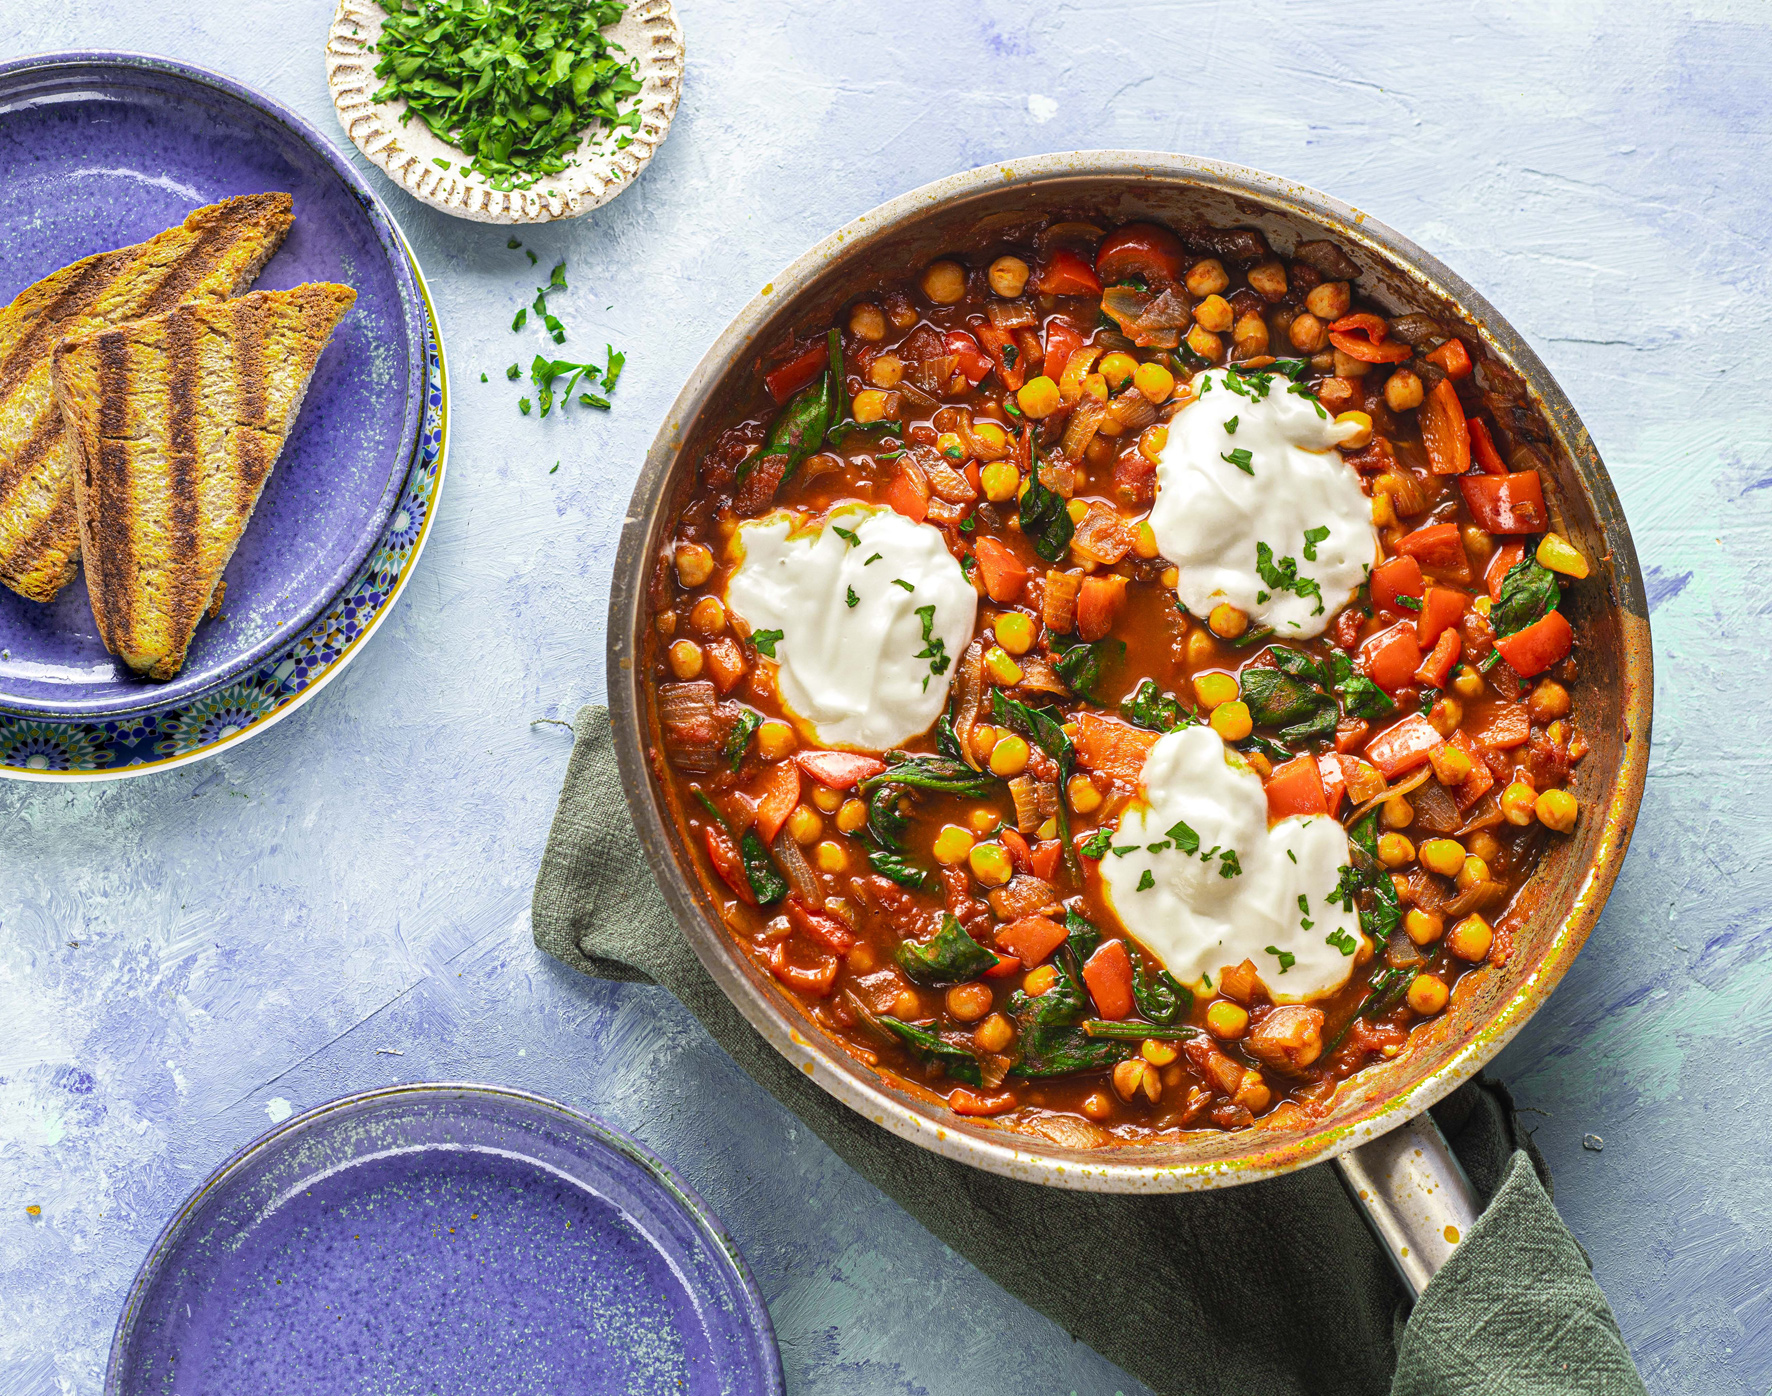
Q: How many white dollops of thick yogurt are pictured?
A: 3